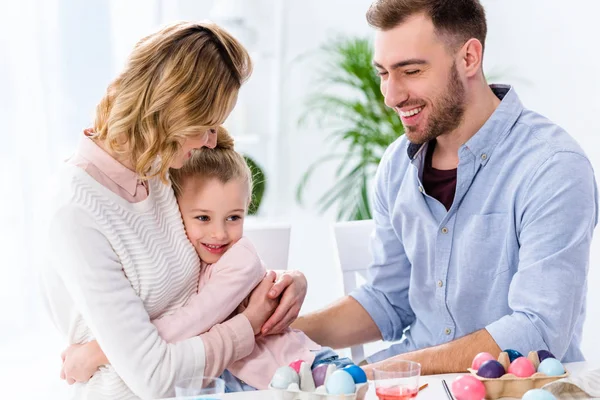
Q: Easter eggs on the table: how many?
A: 13